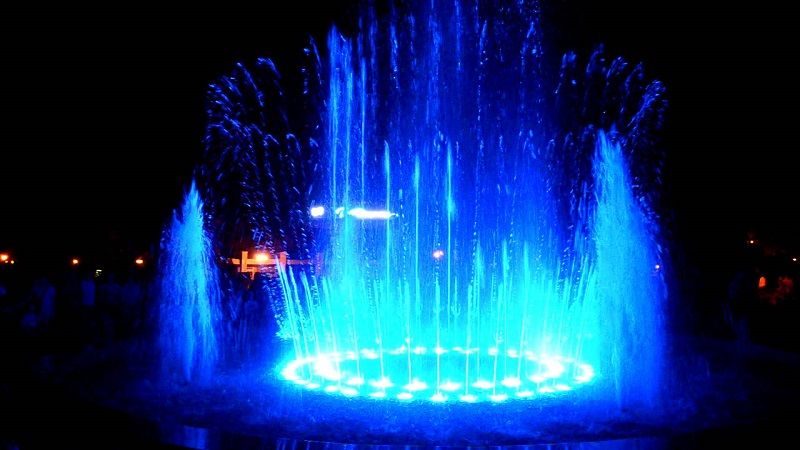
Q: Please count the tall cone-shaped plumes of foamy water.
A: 2